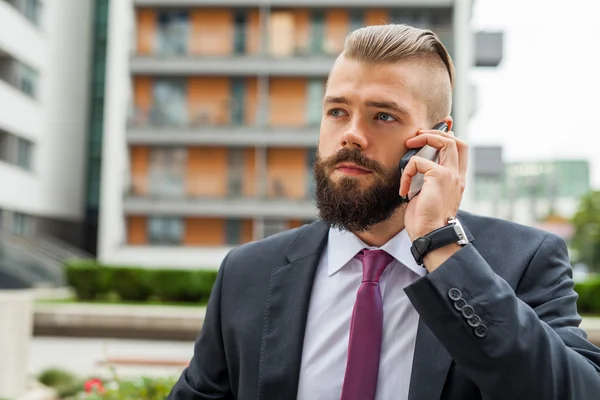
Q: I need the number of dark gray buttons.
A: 5